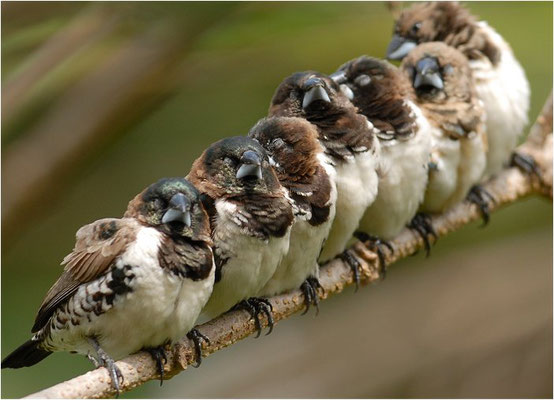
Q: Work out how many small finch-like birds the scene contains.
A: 7